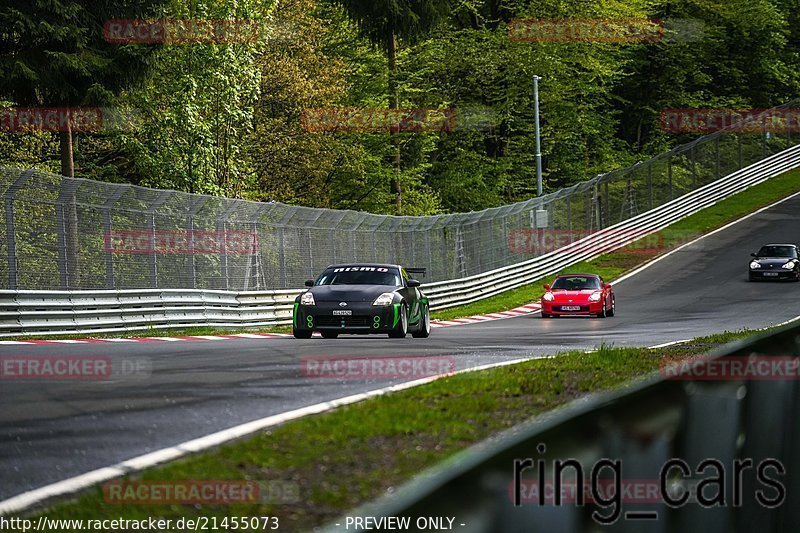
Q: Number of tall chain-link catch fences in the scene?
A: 1